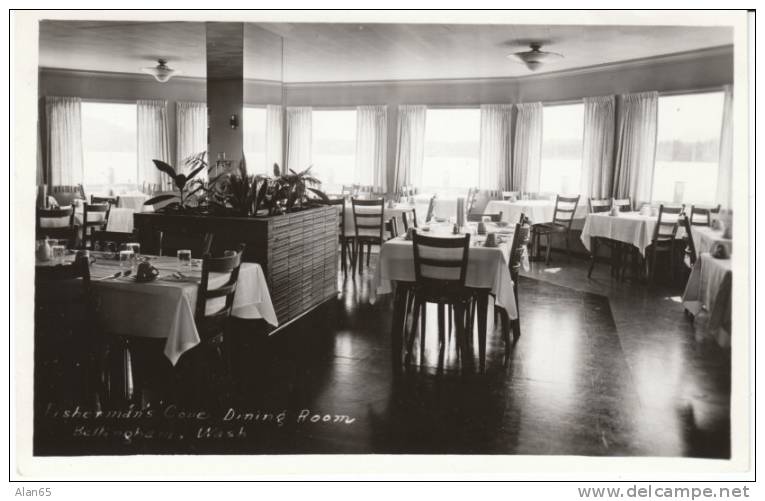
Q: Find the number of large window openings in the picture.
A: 6